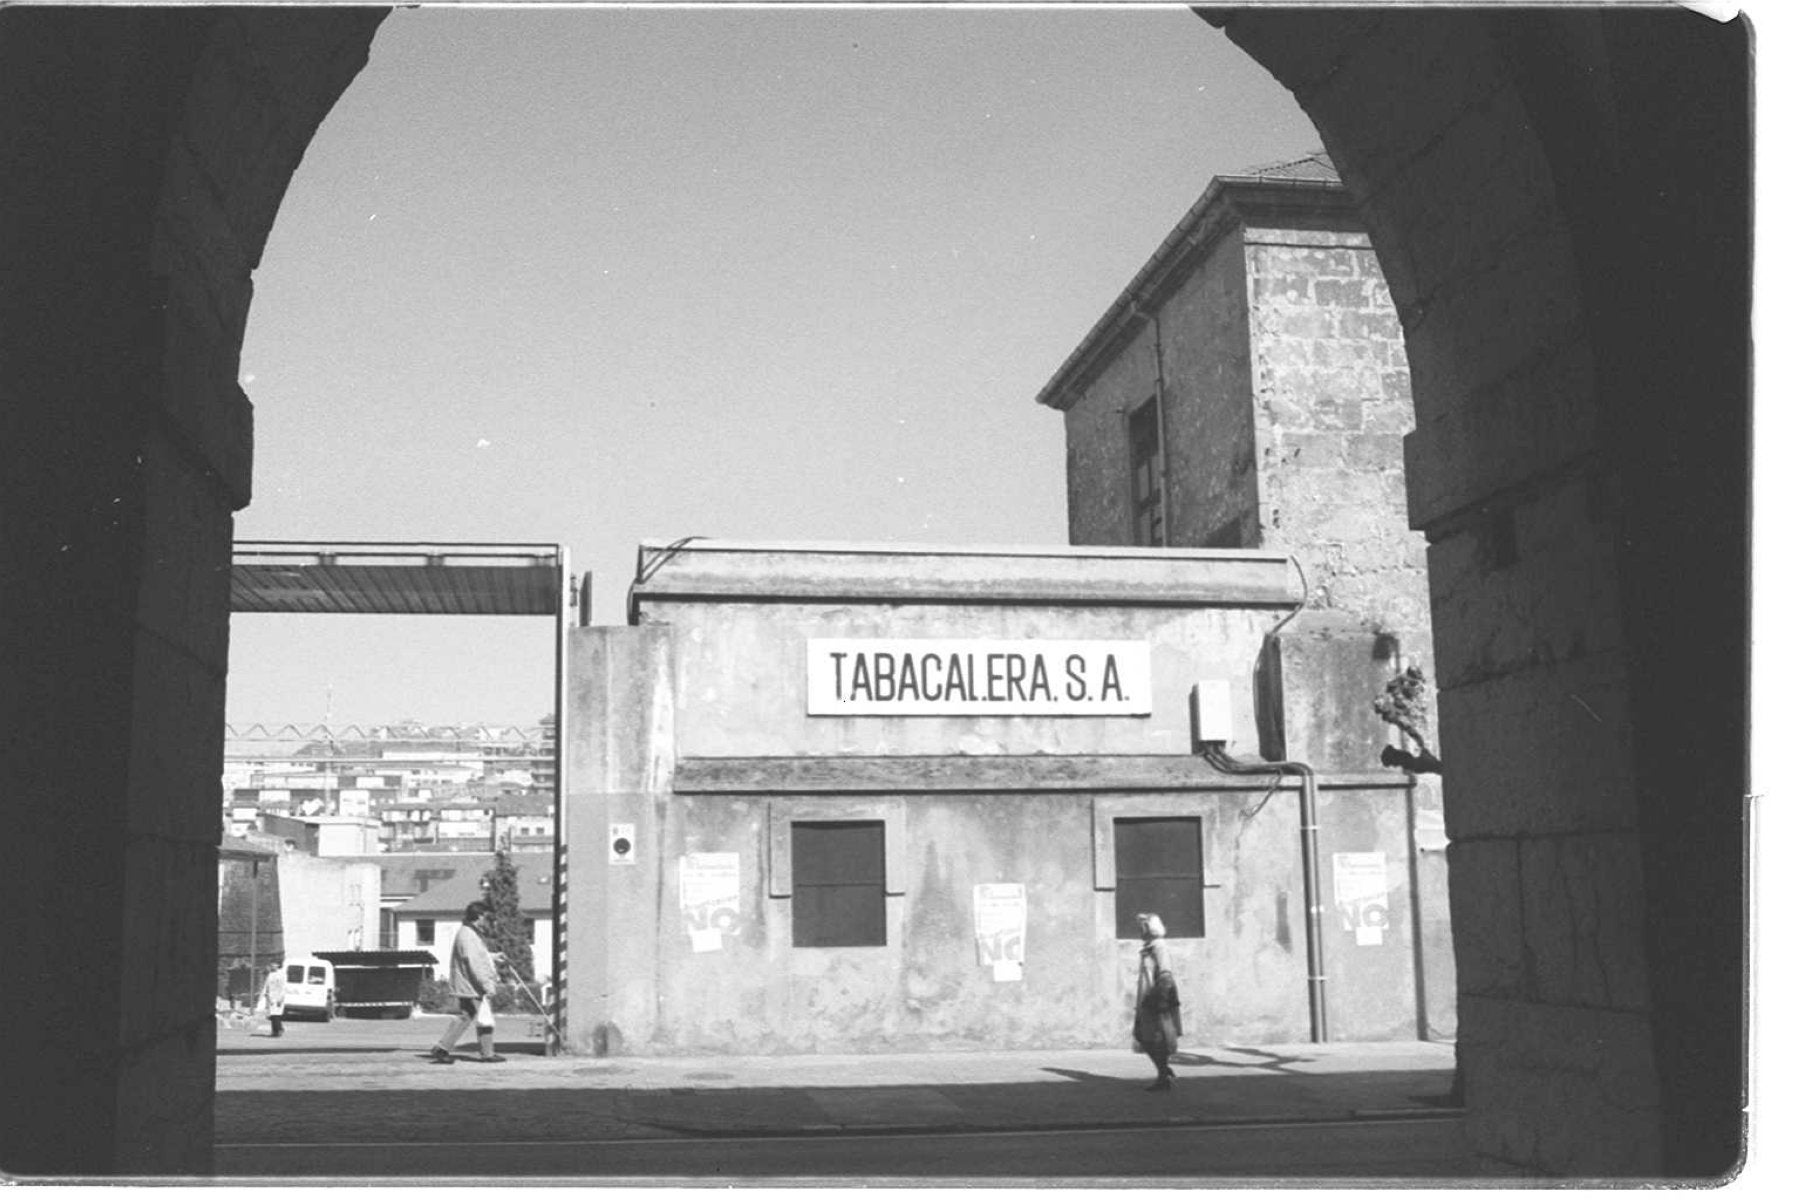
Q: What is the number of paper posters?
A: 3